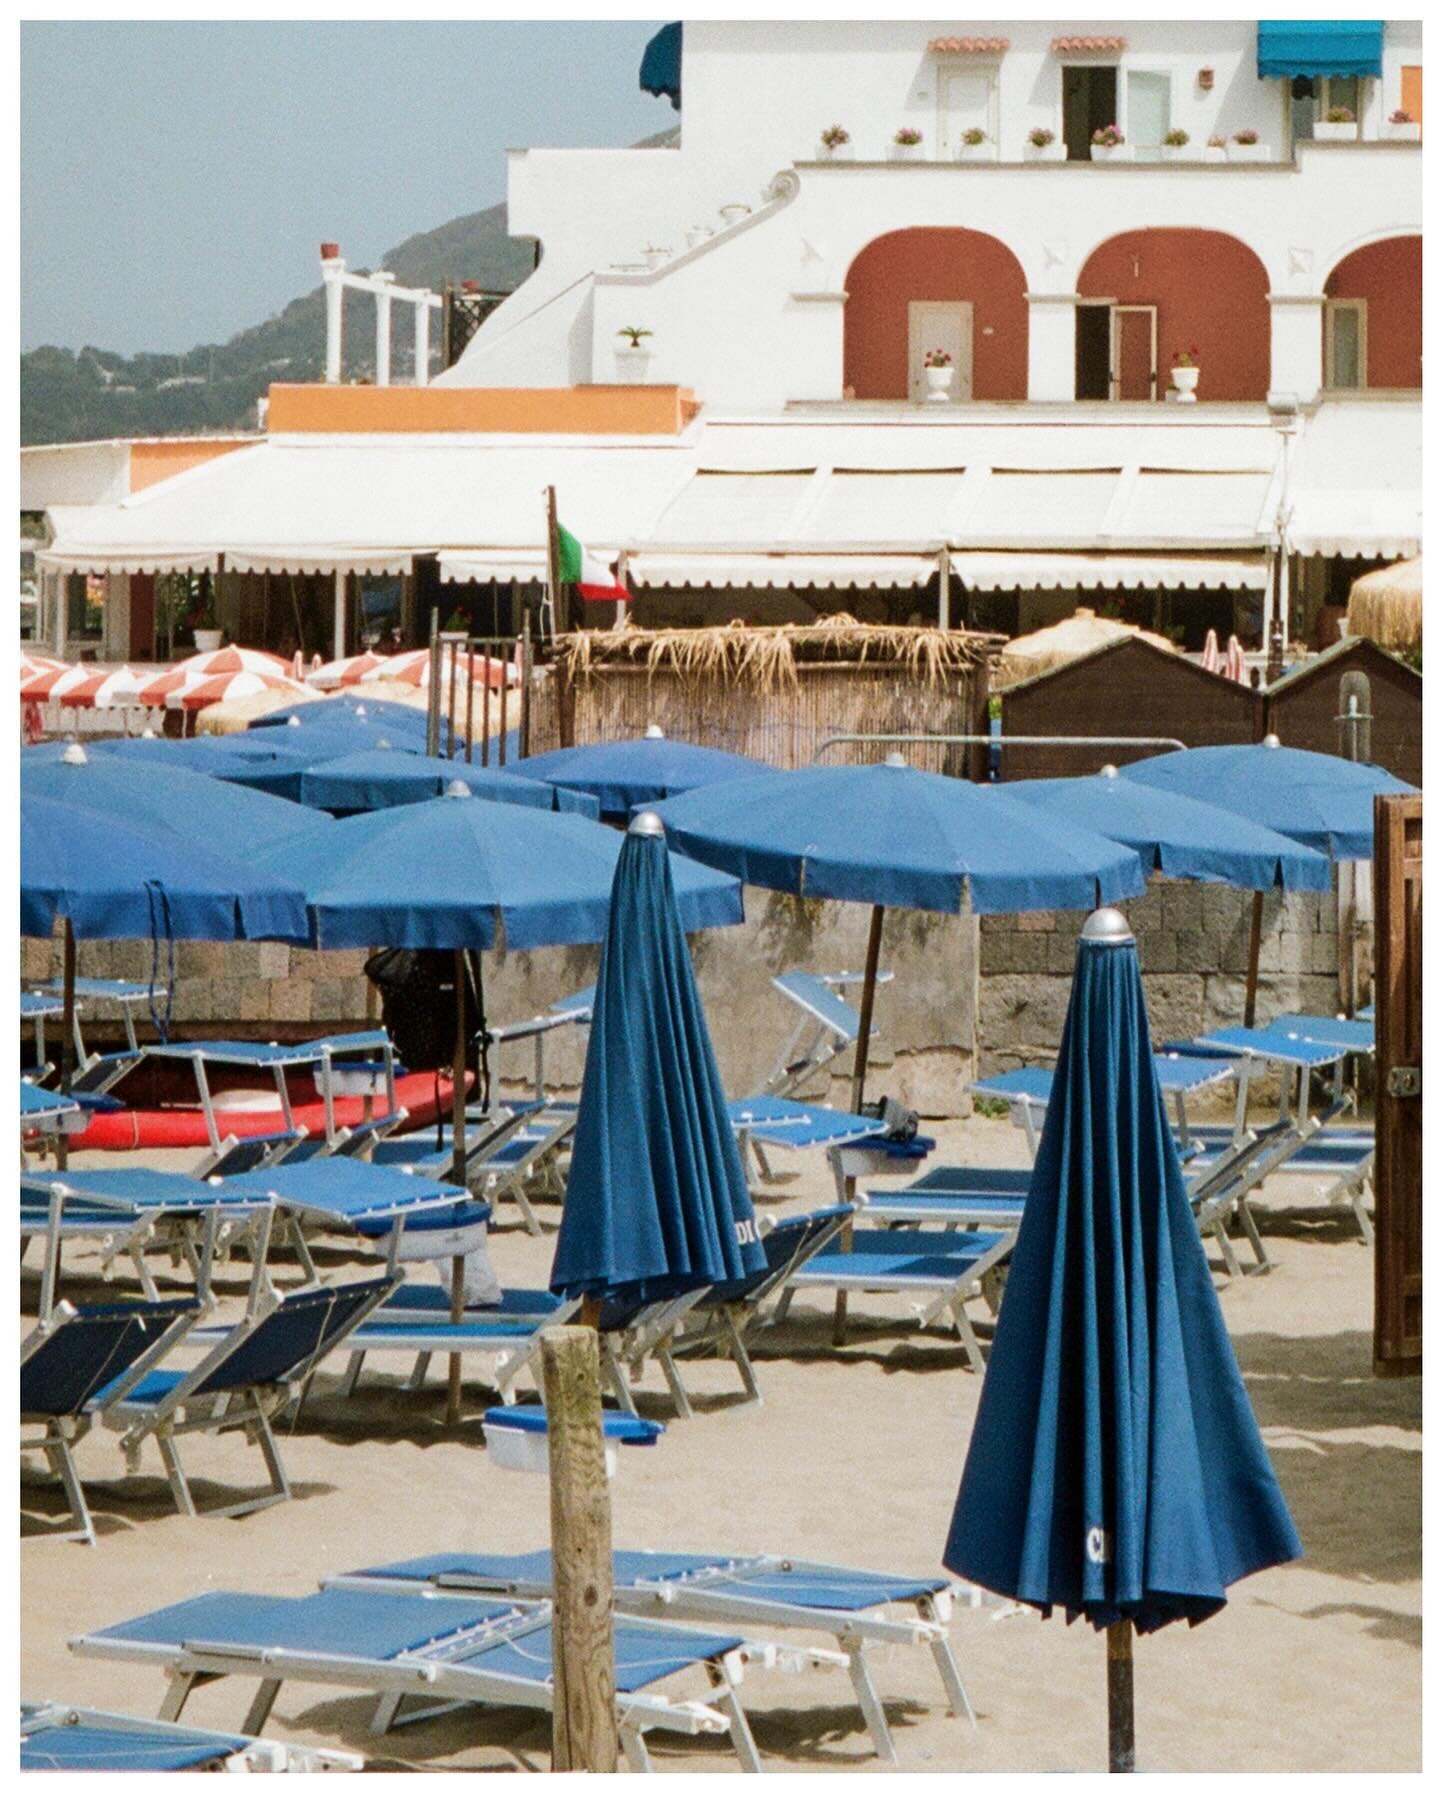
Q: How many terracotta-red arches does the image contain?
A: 3